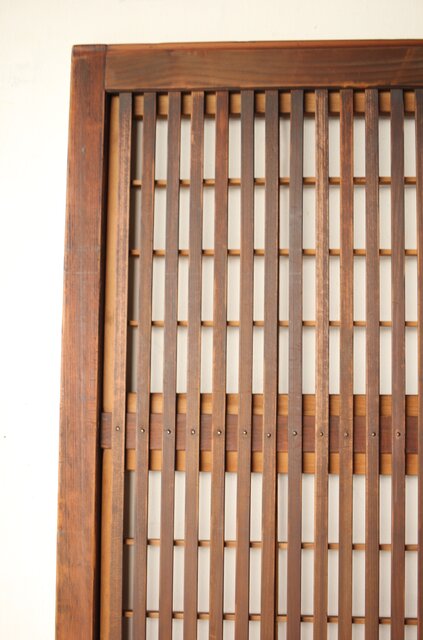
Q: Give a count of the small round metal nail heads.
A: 12